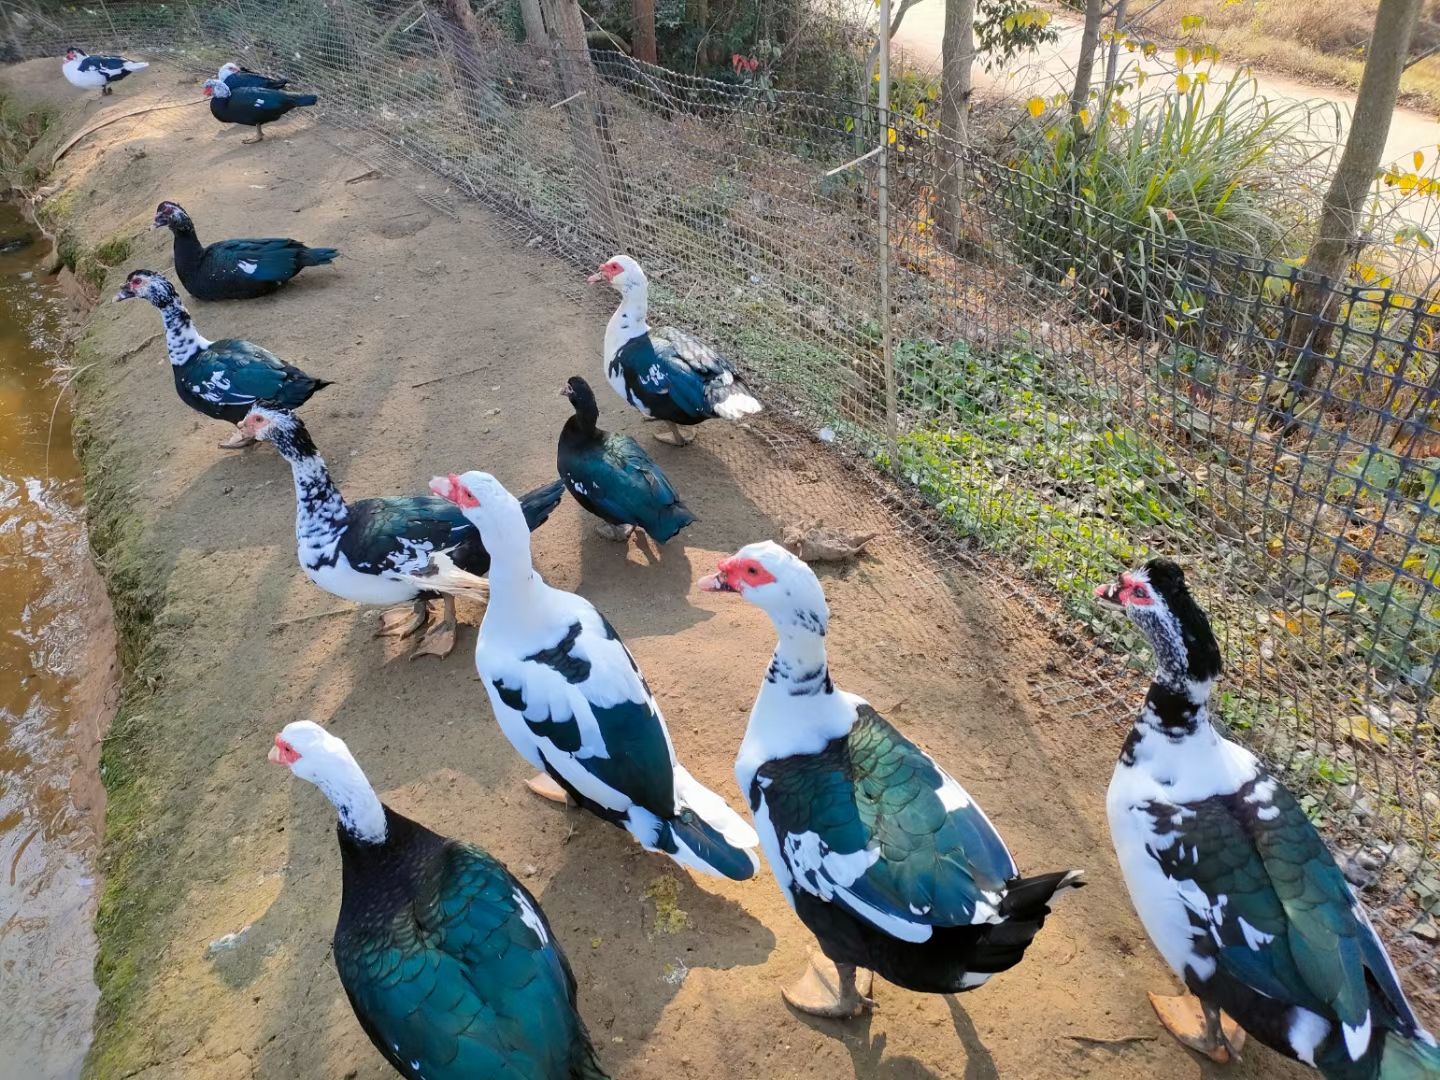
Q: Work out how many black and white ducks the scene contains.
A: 12